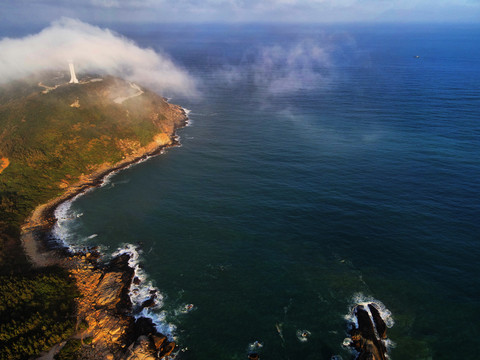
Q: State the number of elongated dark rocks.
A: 2